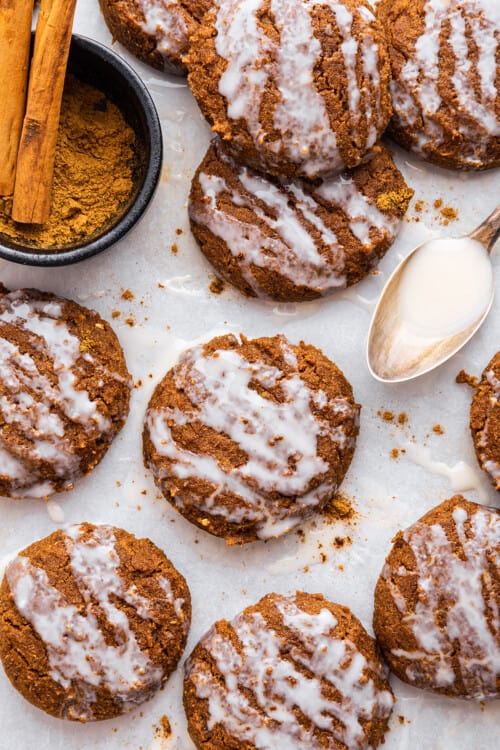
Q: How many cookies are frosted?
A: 10